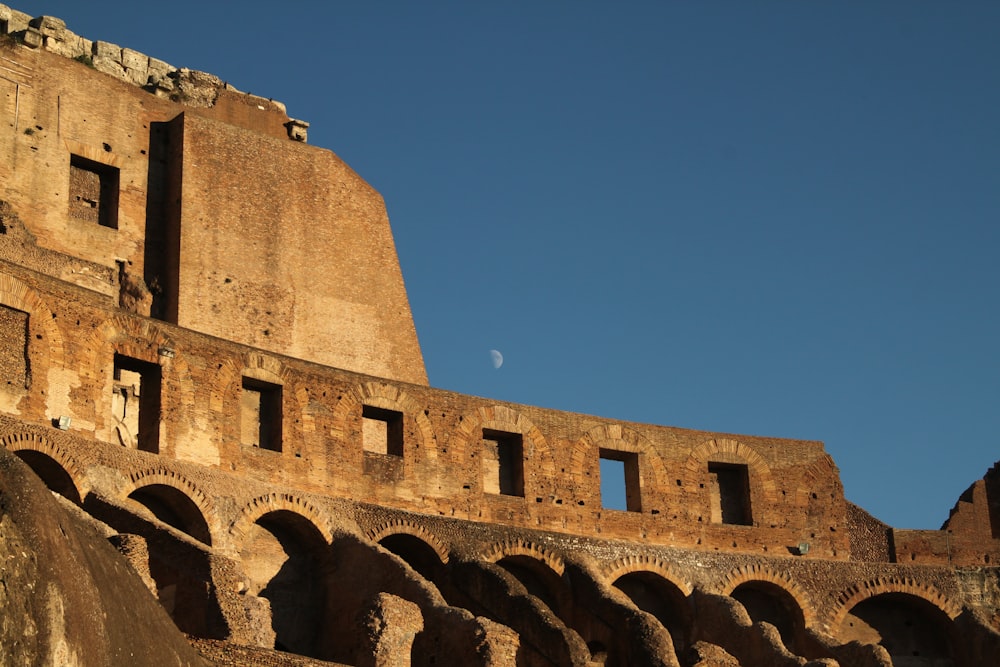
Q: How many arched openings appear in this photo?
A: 8